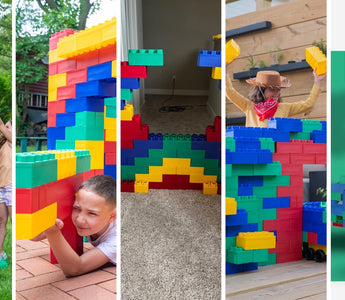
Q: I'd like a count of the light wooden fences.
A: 1